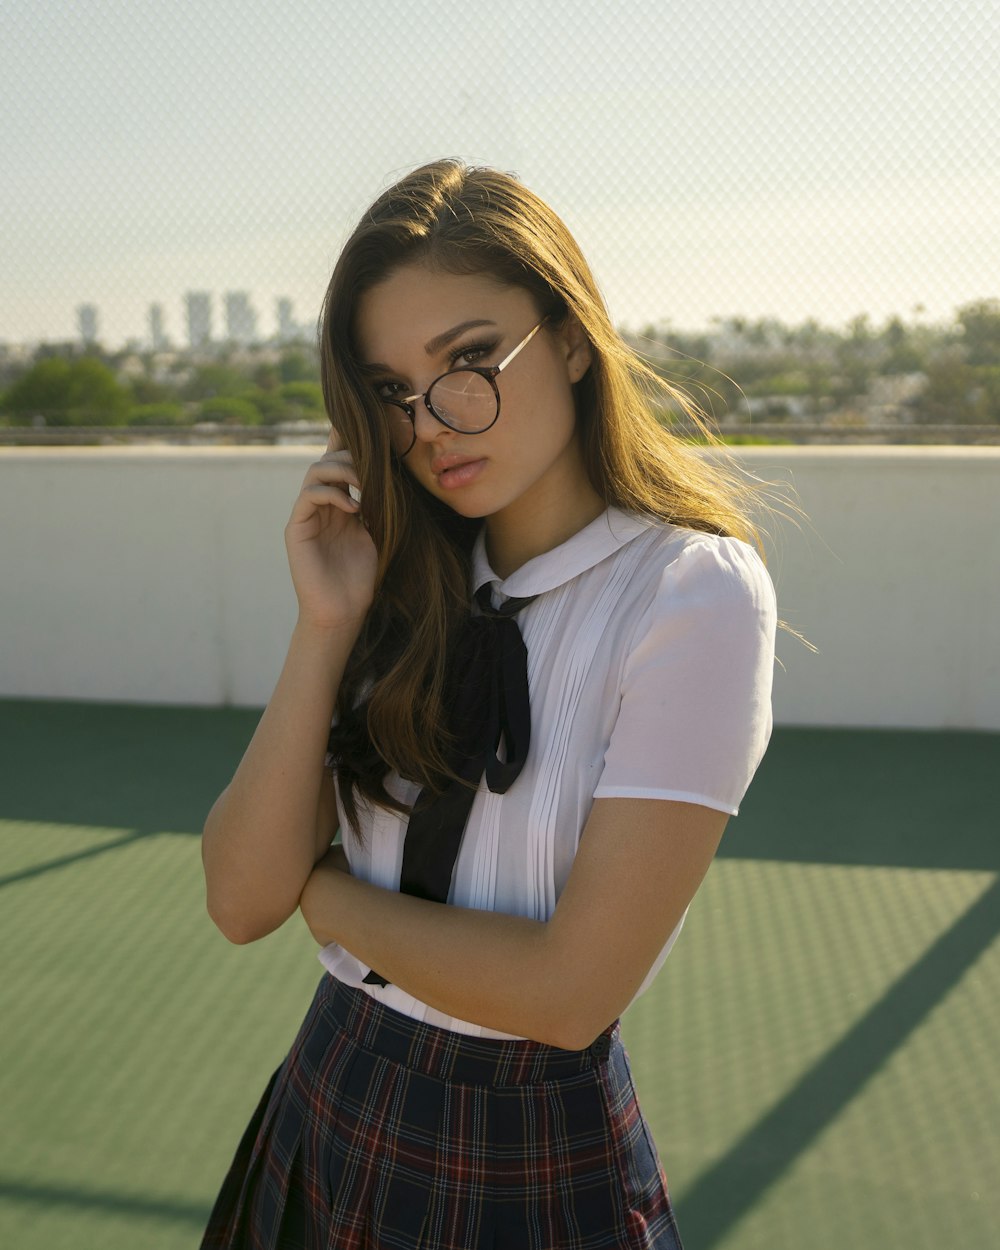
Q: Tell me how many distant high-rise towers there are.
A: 5